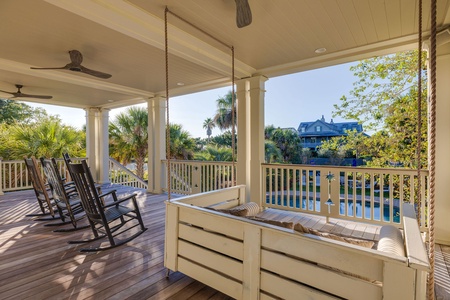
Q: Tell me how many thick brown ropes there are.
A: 4